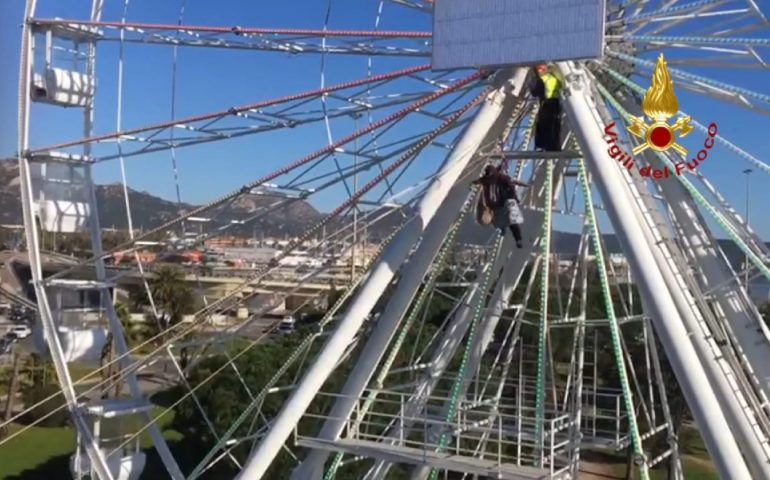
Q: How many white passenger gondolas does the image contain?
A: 4